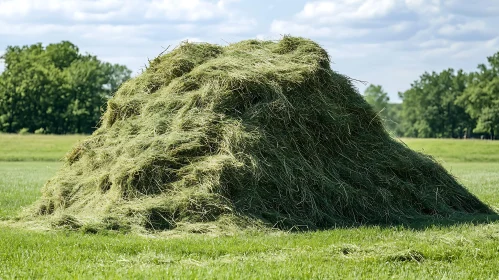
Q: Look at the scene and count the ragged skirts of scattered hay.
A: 1